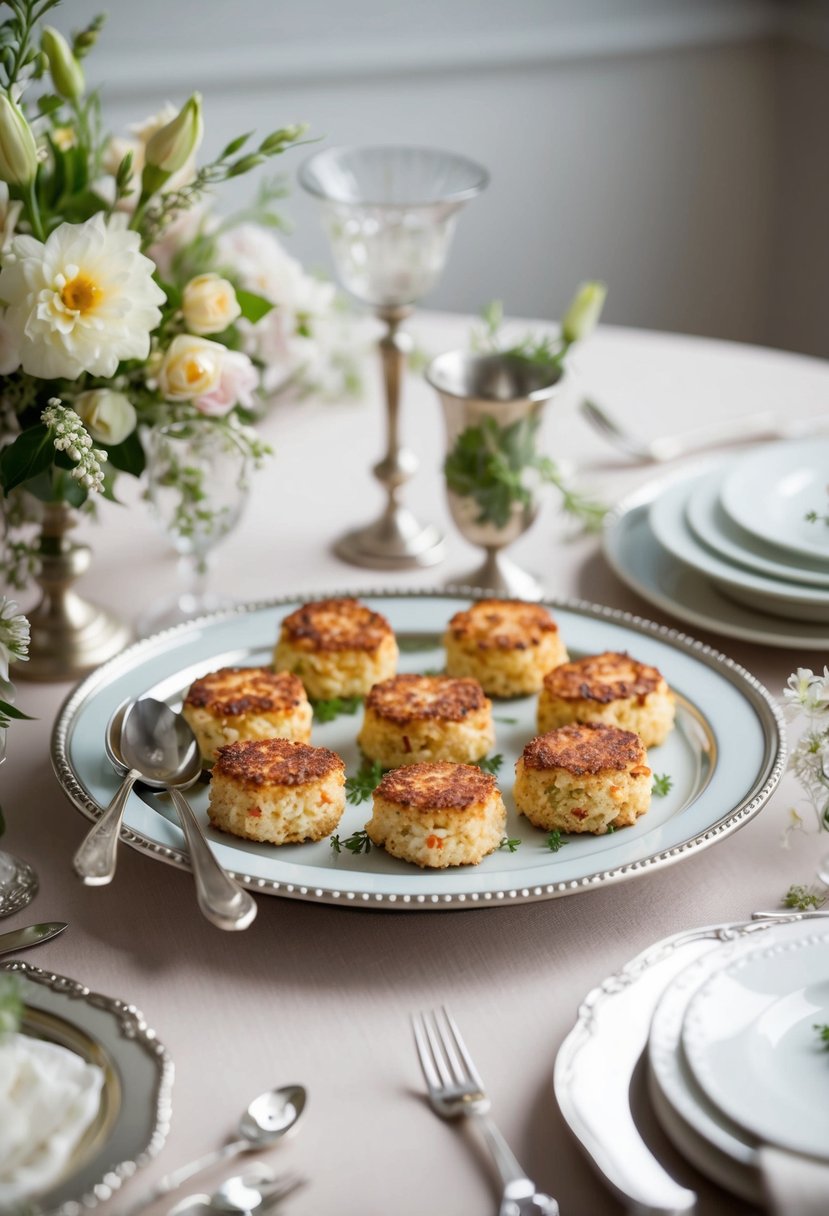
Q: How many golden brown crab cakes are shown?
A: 8